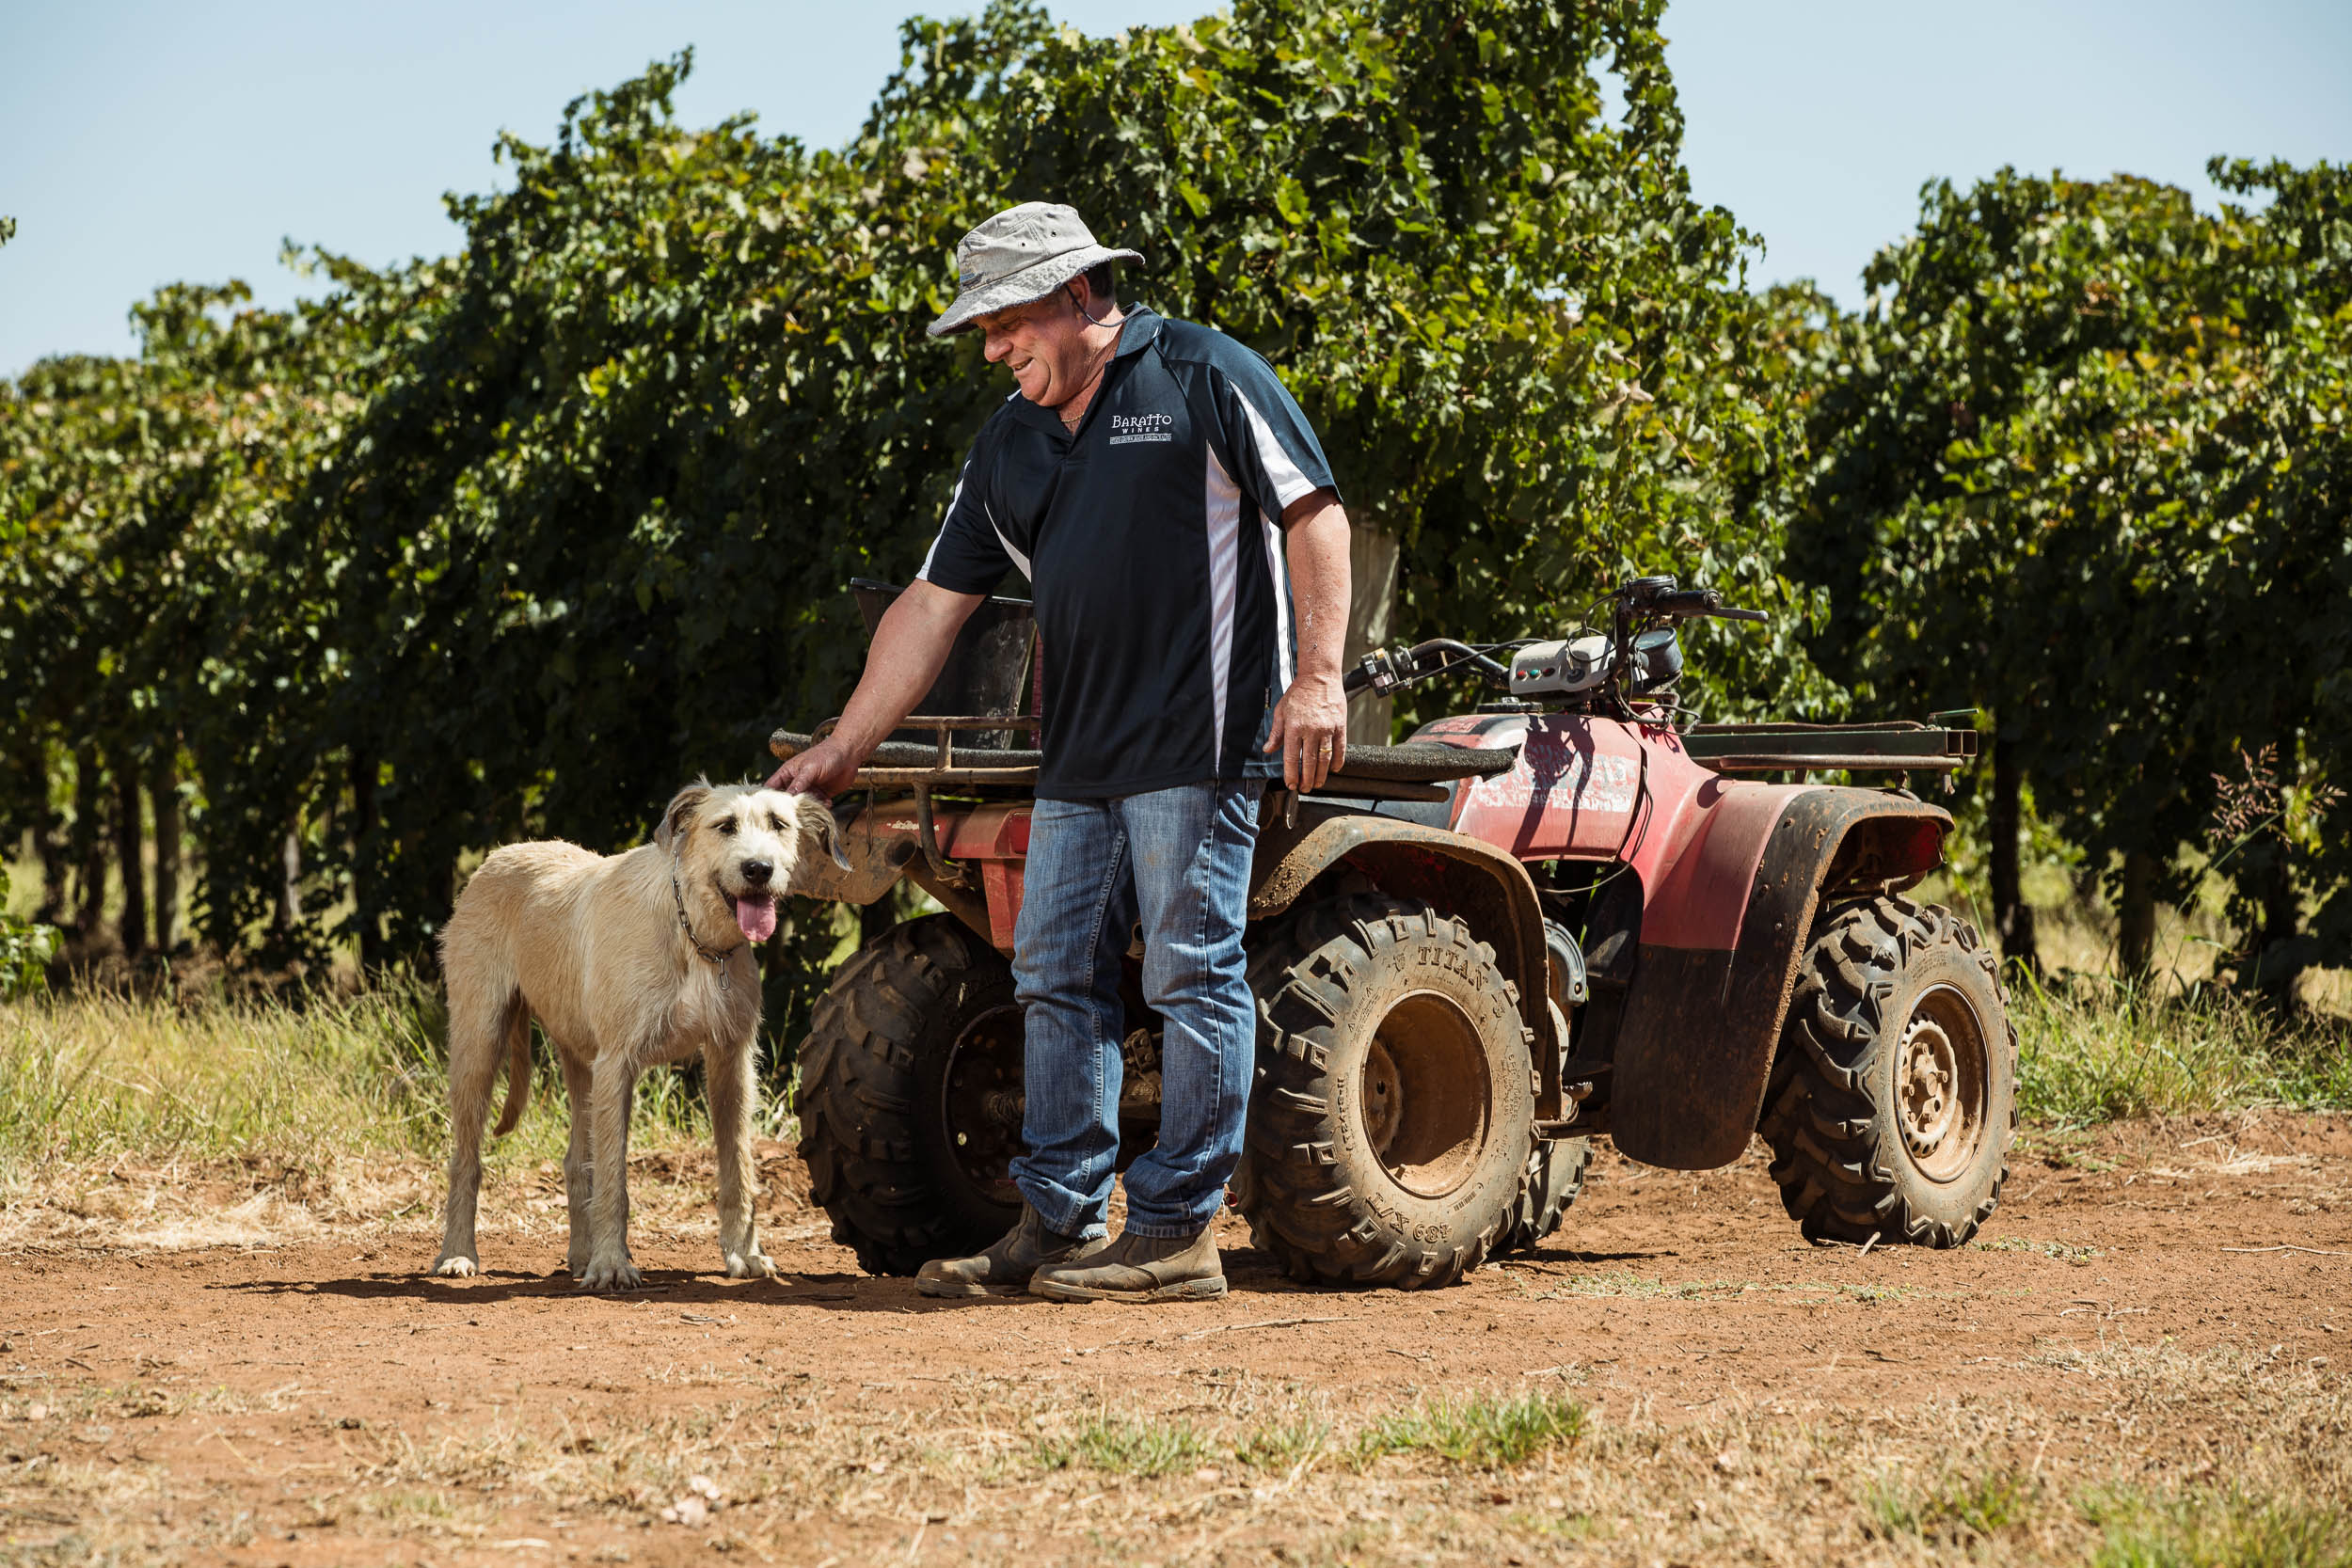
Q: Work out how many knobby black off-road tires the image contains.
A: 4